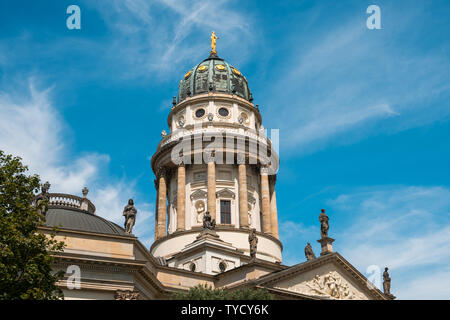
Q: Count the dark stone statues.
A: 7